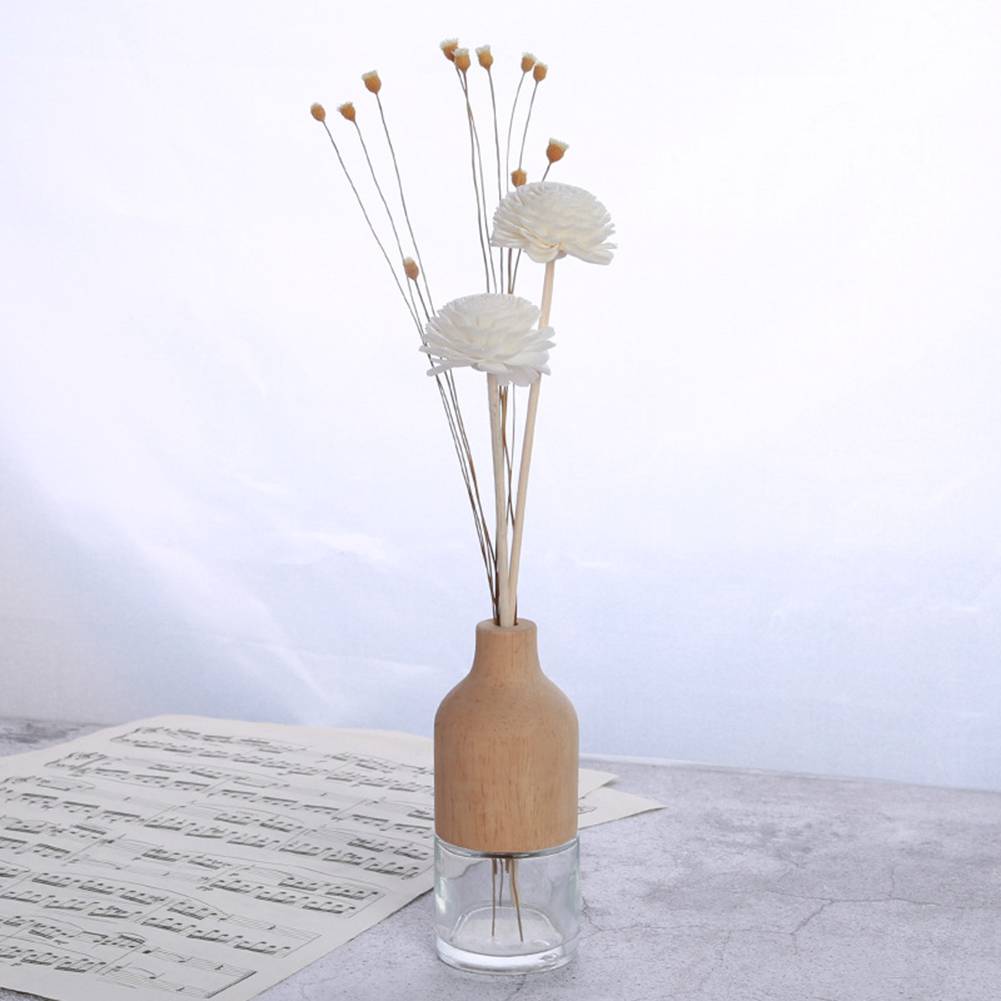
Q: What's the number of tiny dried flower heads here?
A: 11